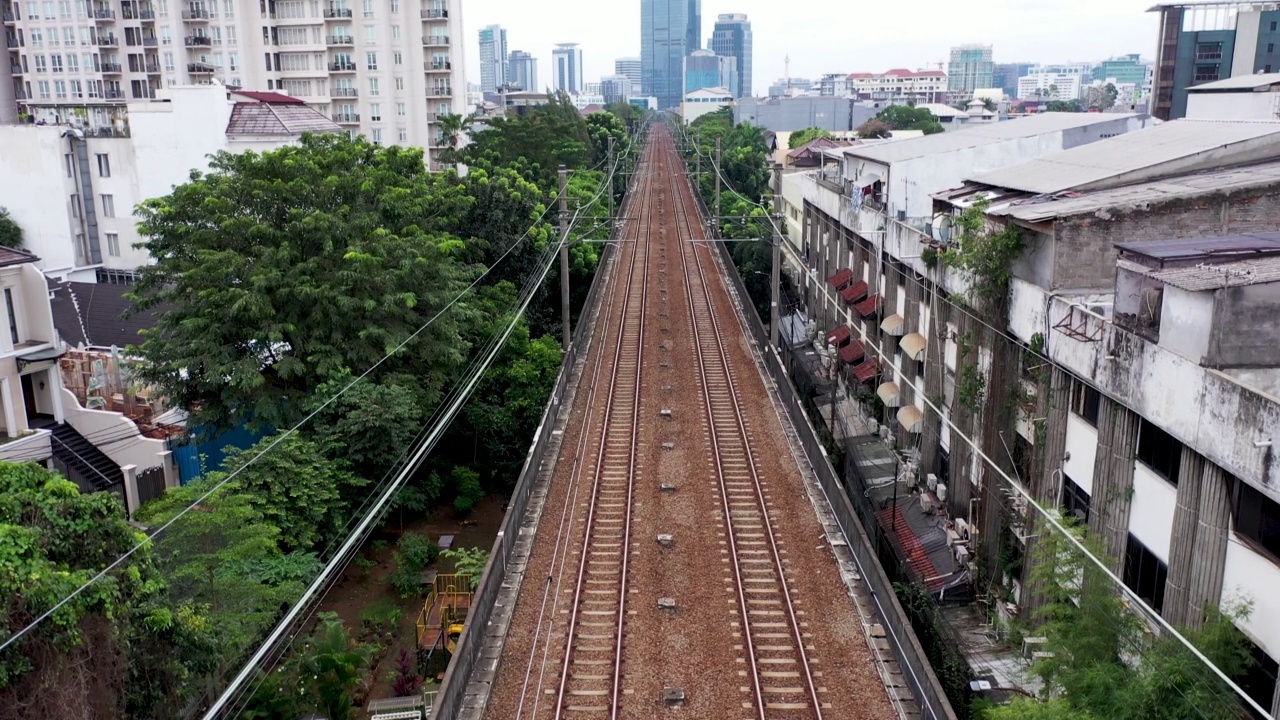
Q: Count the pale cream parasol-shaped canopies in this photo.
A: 4